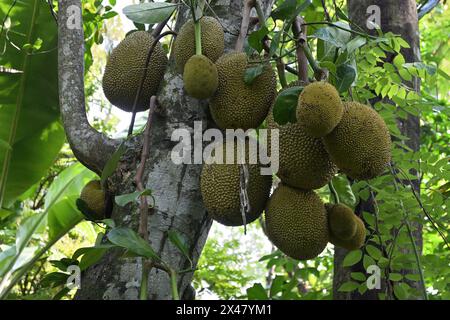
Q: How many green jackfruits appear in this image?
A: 12